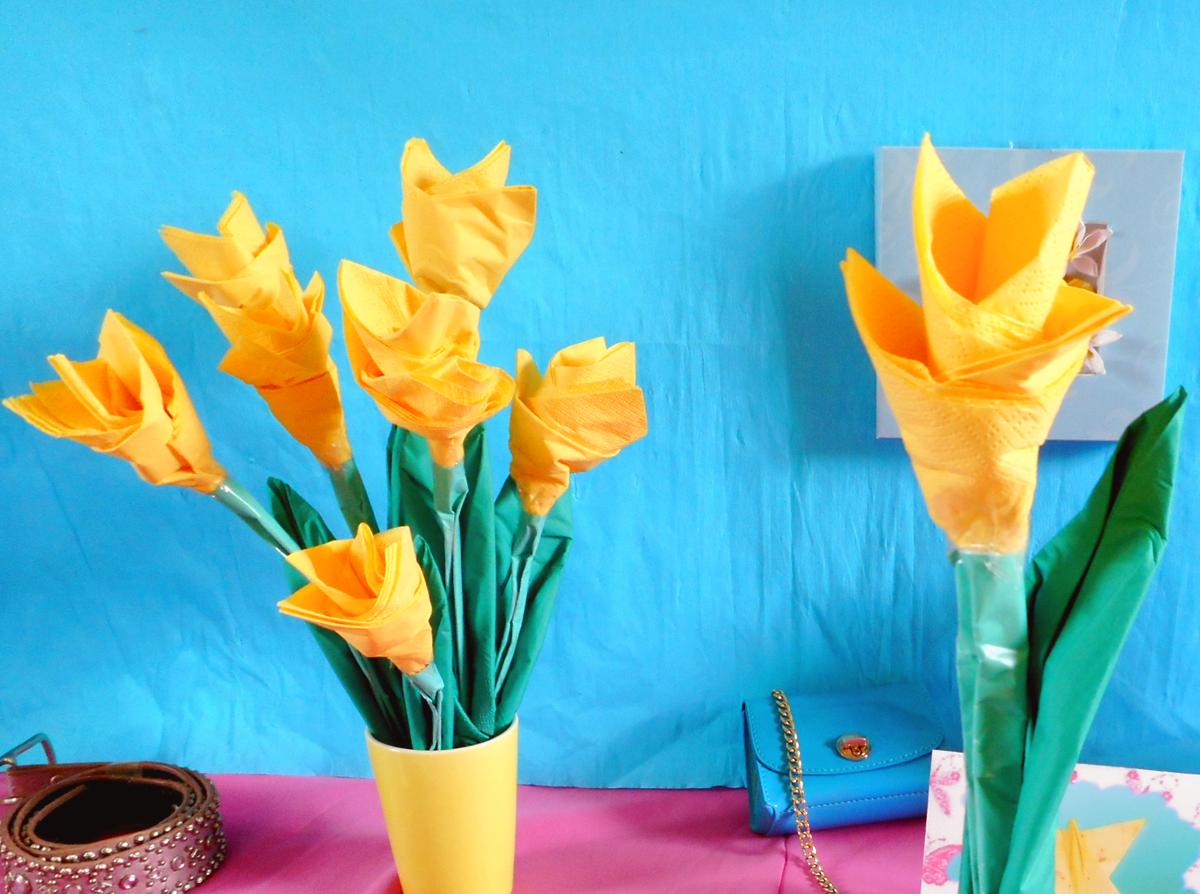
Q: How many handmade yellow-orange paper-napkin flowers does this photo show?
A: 7